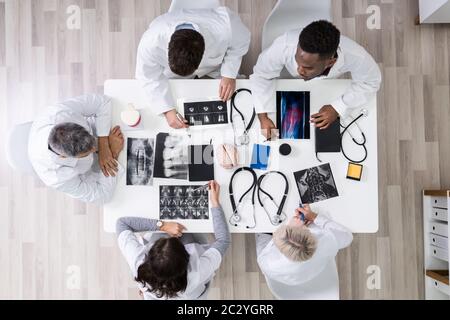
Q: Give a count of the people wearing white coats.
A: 5